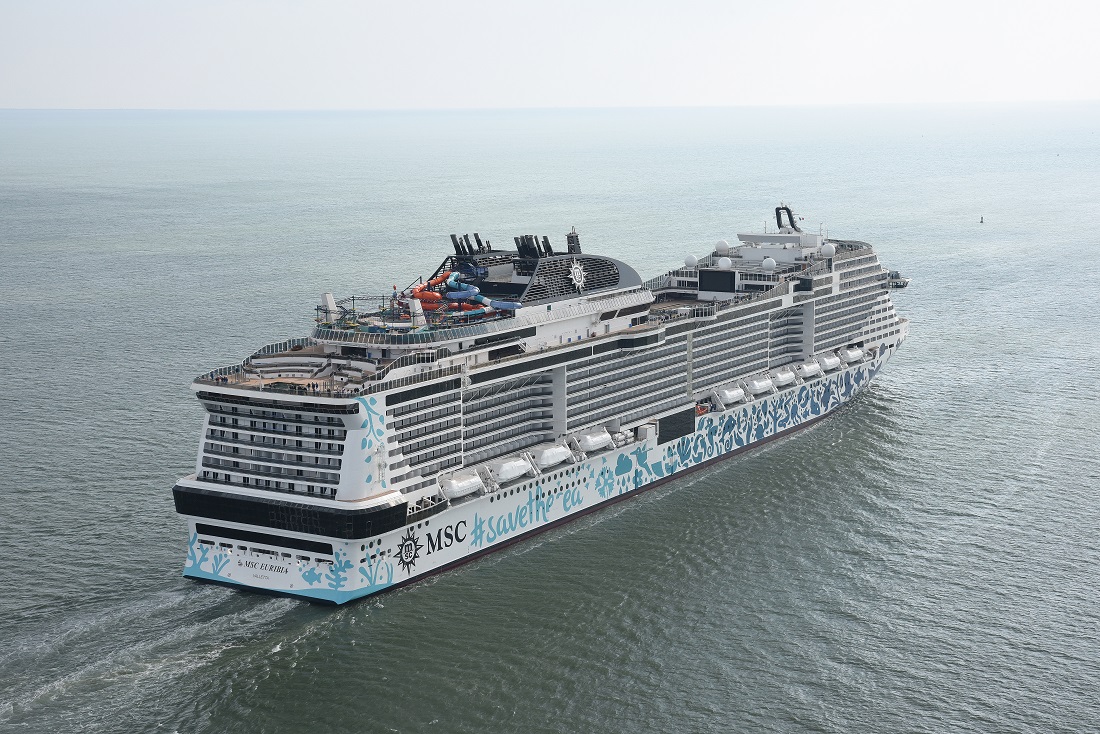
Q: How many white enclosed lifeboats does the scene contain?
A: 10